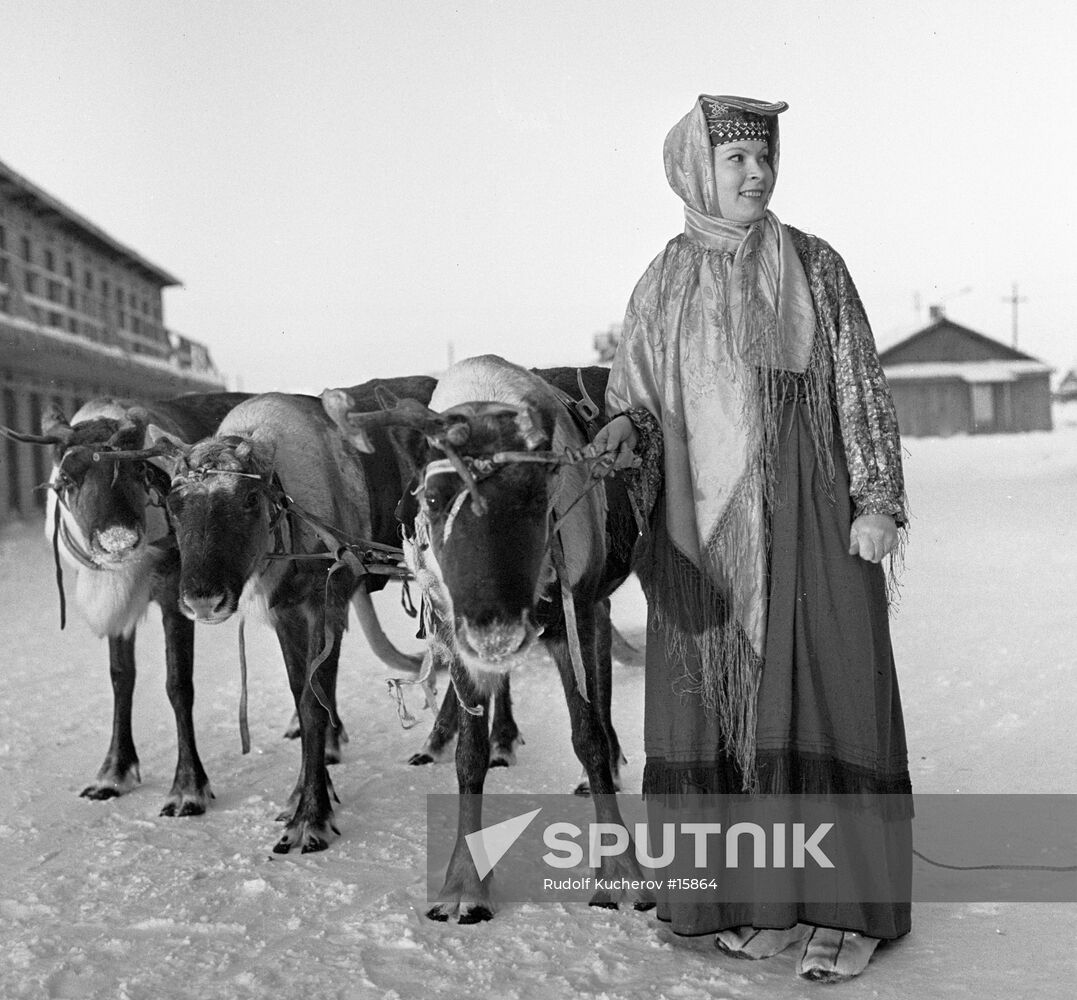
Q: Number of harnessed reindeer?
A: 3